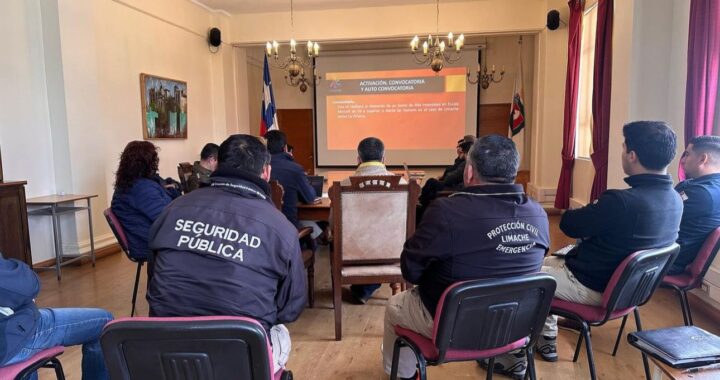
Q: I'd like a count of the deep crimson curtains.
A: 3